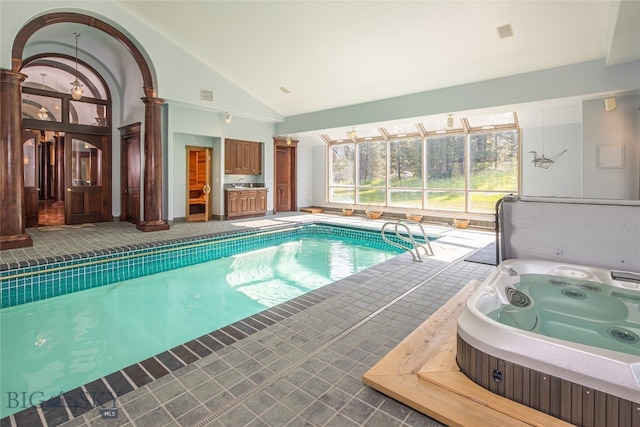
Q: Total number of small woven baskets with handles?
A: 4